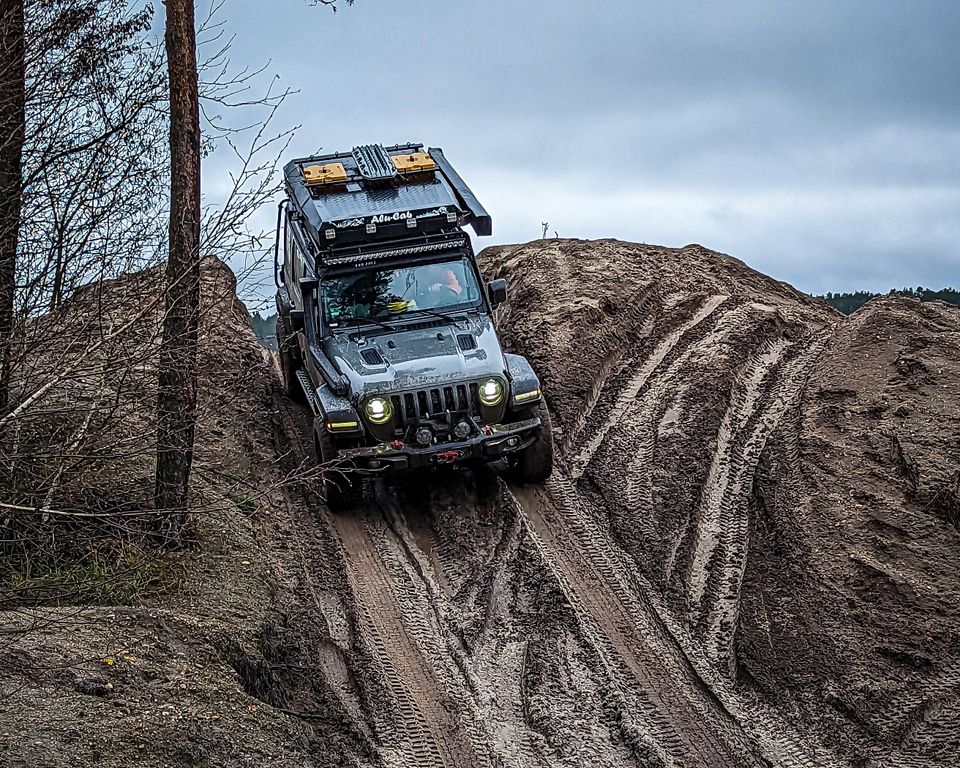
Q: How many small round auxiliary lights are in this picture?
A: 2